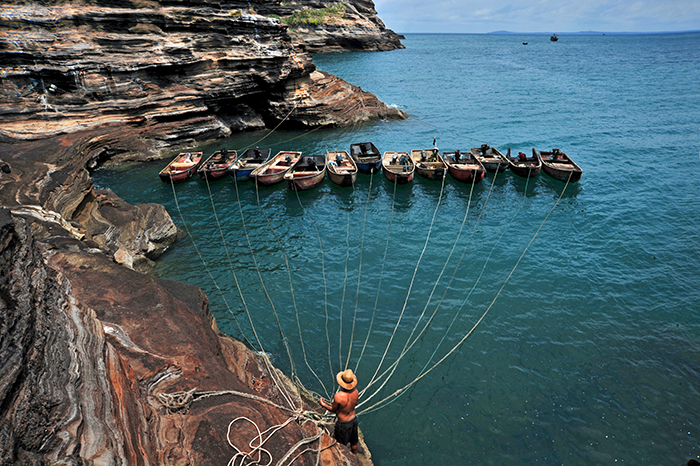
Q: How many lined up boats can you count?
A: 13